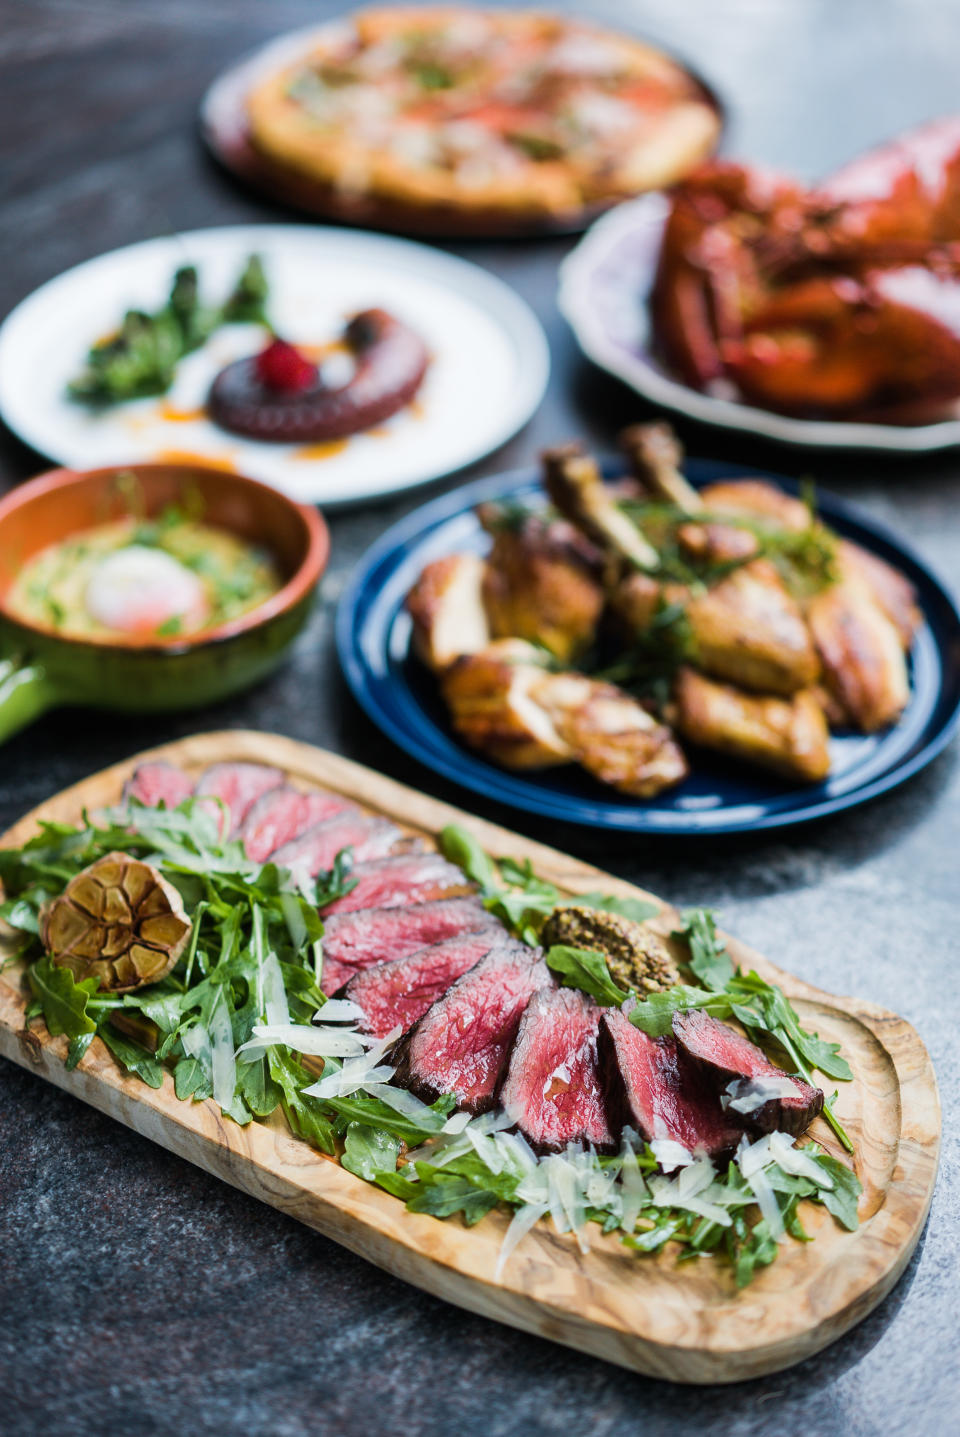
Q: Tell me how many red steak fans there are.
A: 11